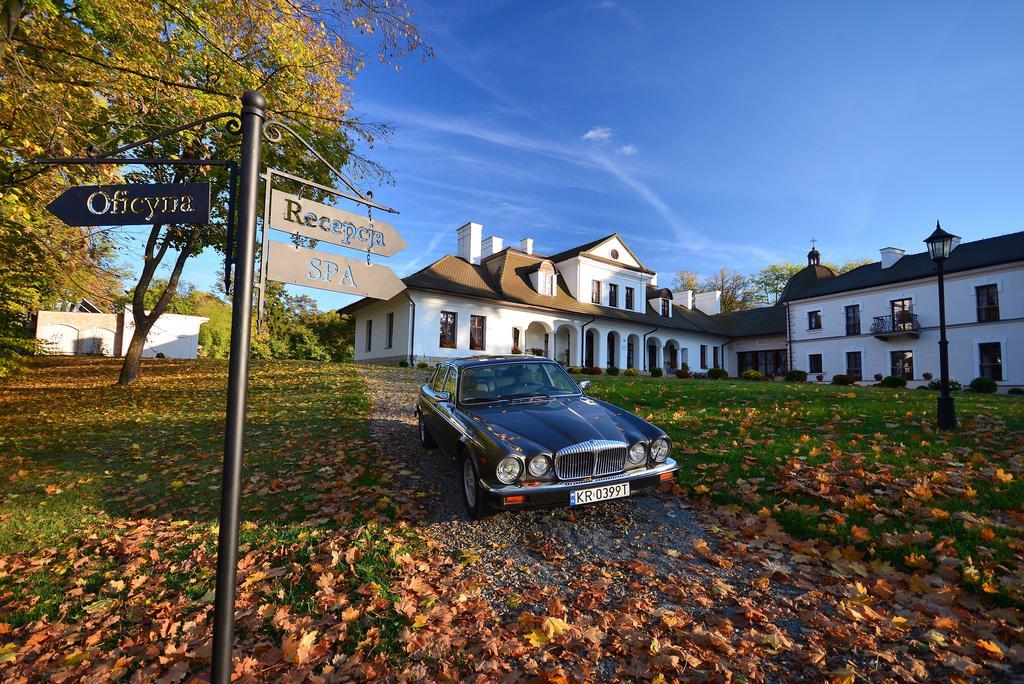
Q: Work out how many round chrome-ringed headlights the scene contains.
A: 4